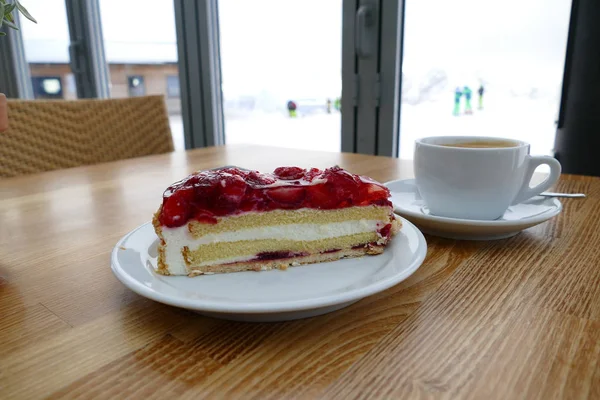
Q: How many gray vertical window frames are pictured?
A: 4